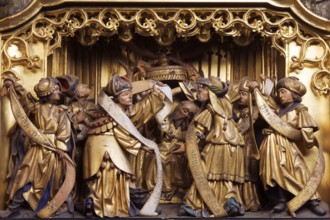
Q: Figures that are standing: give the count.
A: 6